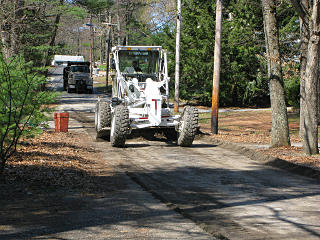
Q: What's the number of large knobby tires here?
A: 3